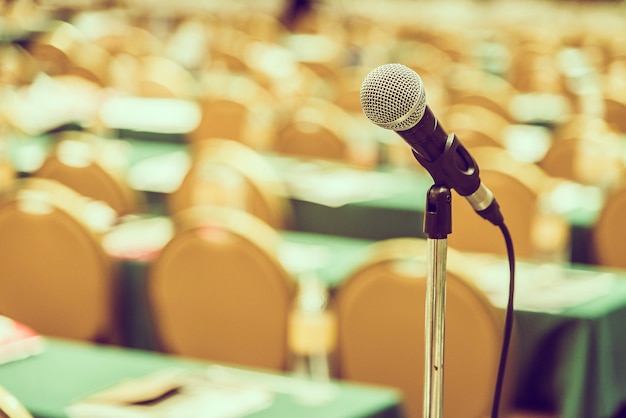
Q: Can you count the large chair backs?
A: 3